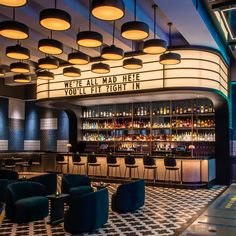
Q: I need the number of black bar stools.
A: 7